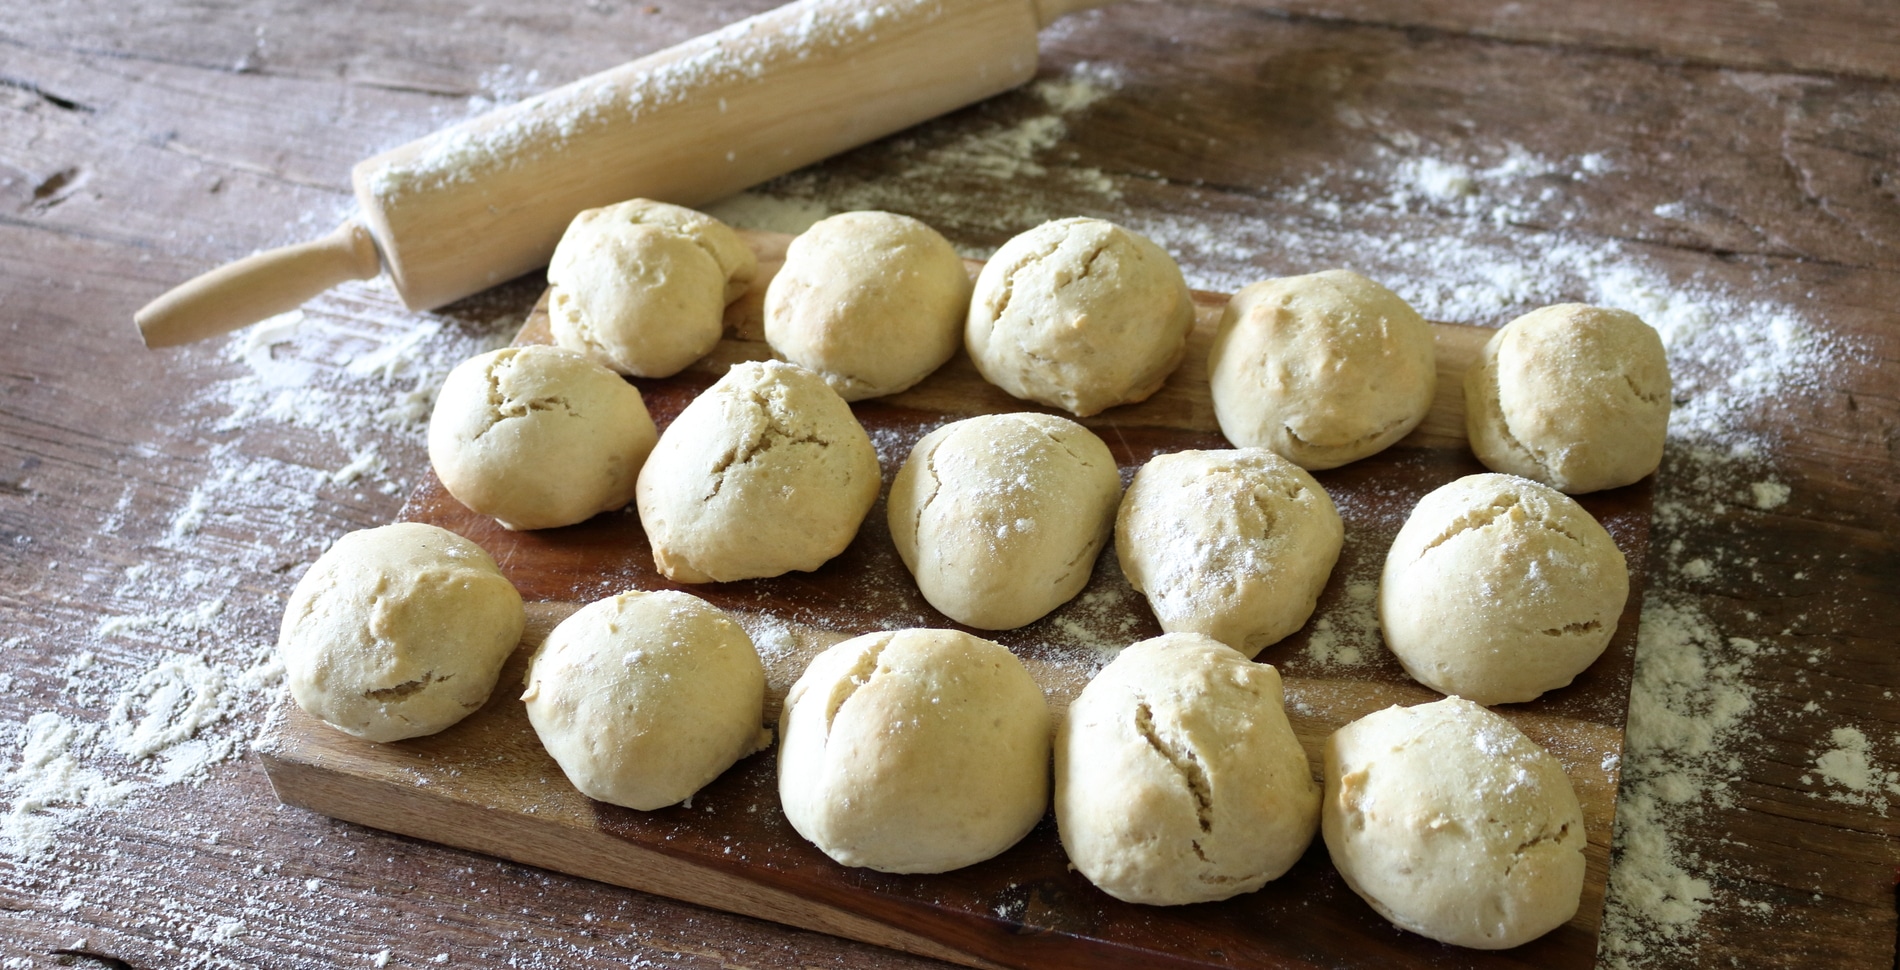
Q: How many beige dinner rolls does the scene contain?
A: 15